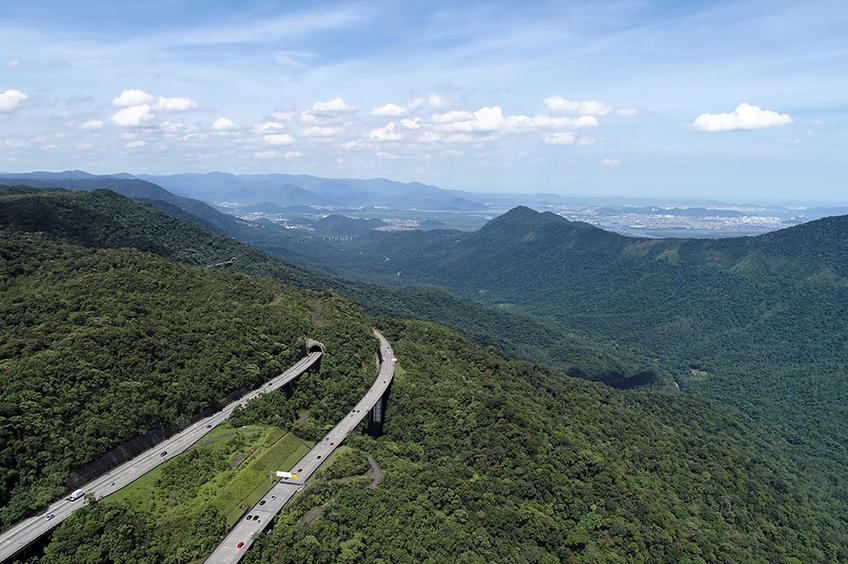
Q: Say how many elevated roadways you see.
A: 2